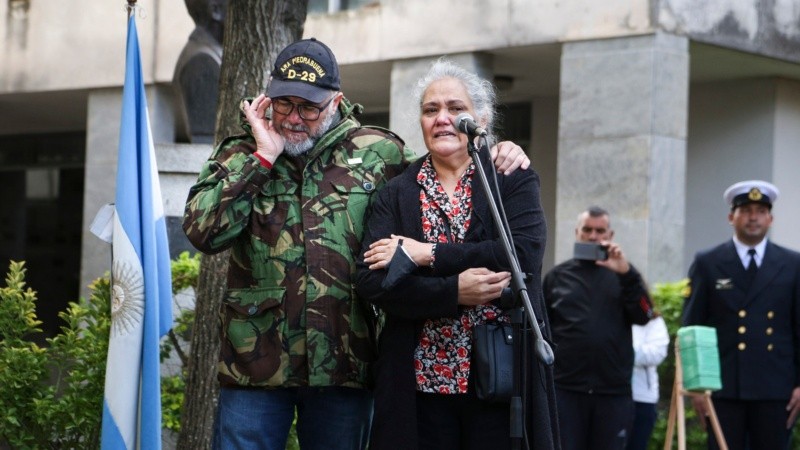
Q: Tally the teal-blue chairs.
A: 0